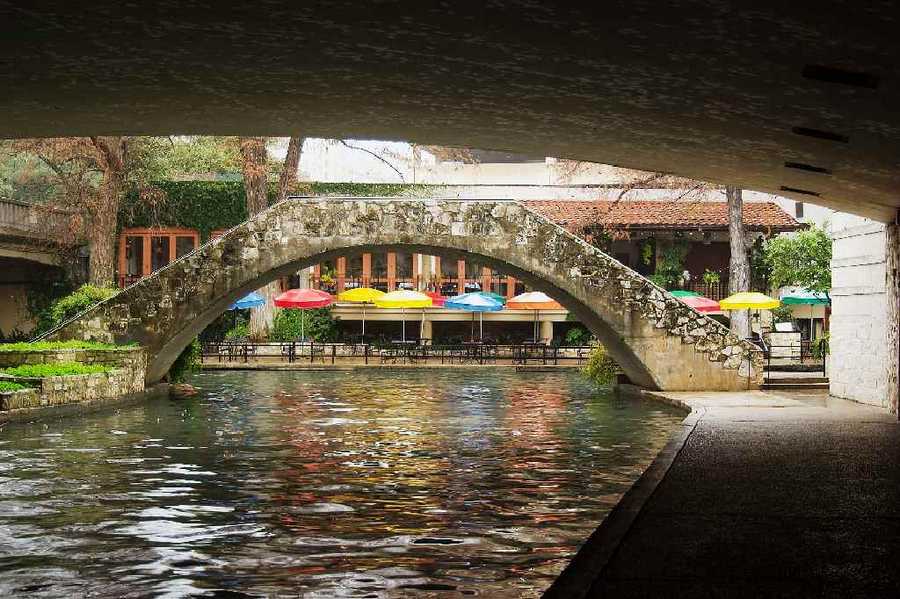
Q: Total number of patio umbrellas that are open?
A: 12